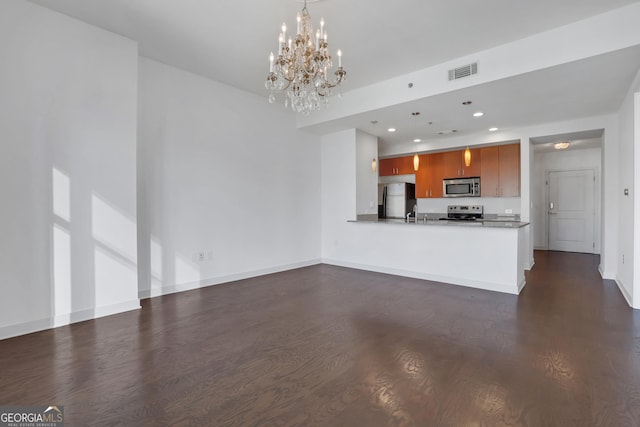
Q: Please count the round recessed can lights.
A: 4